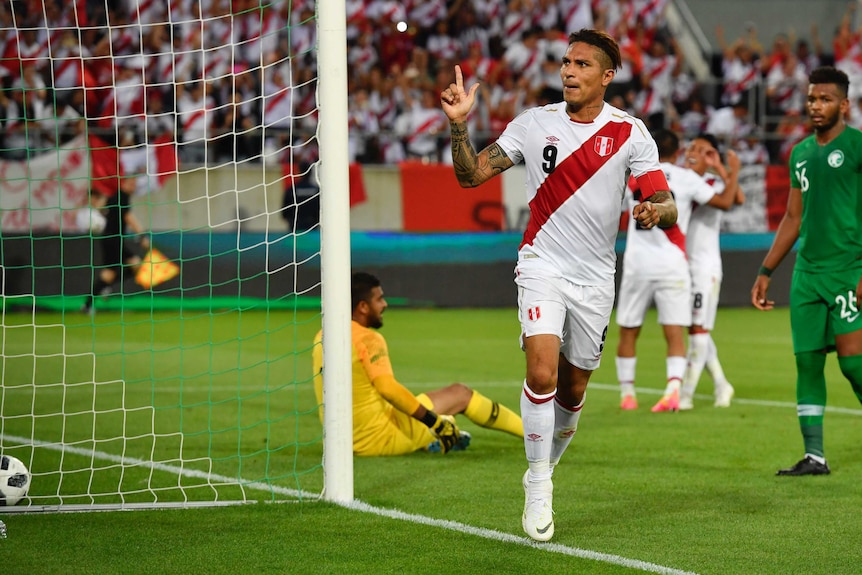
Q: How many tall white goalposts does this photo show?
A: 1